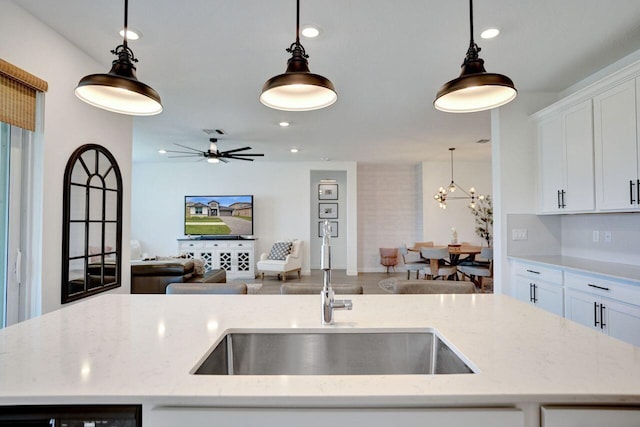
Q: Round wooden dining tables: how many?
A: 1